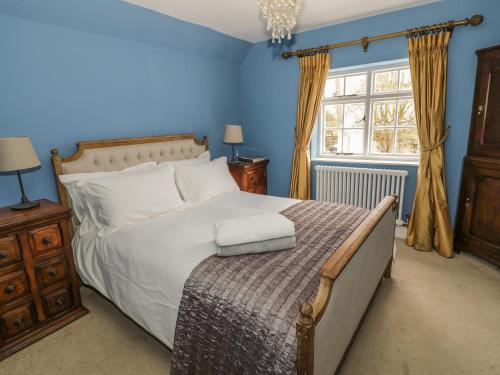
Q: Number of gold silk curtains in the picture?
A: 2